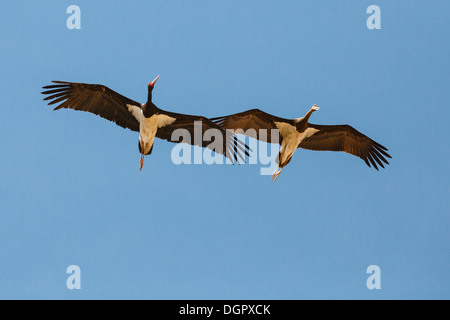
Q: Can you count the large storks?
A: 2